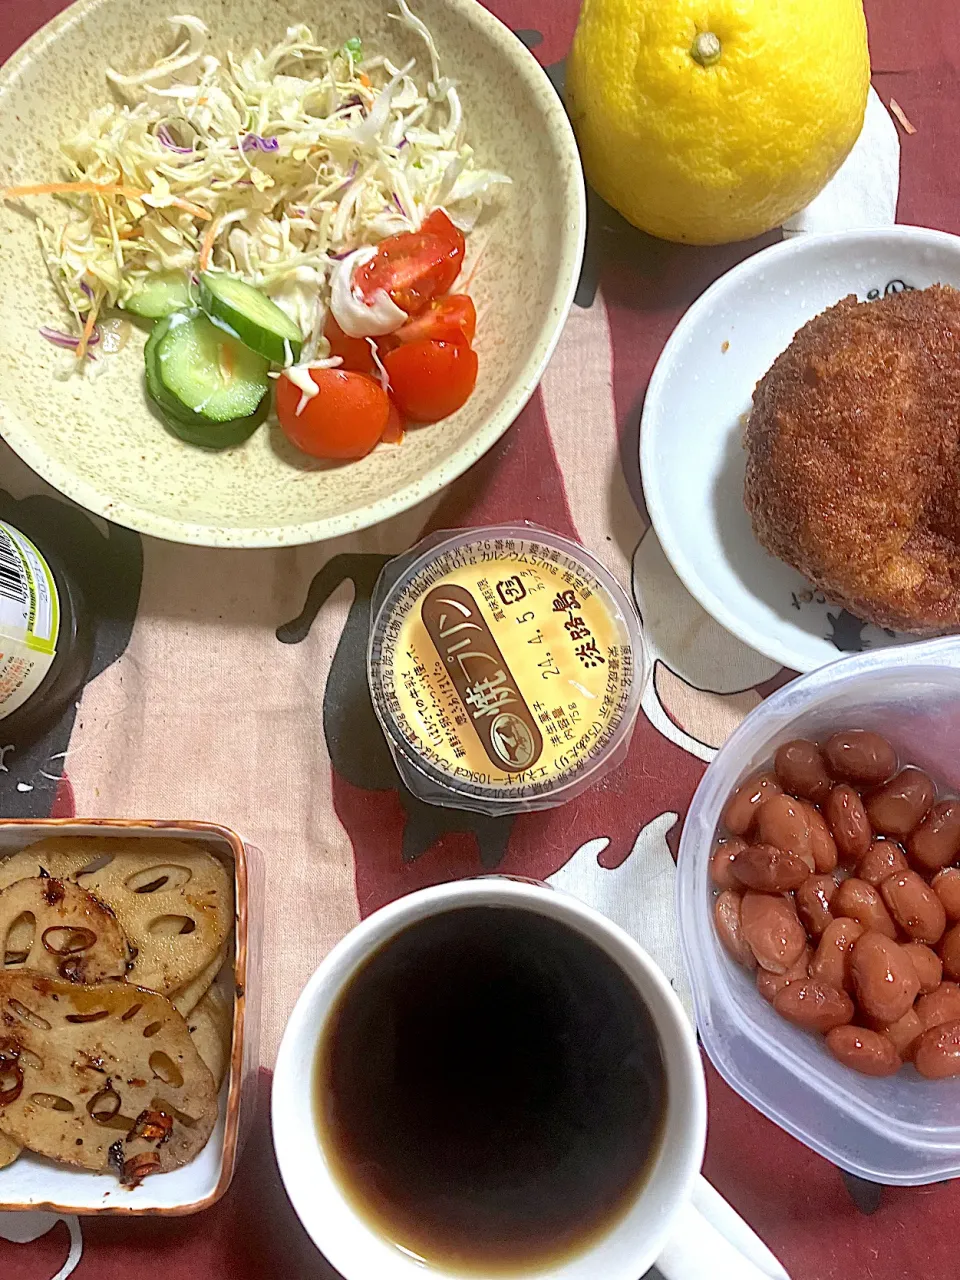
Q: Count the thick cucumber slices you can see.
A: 4